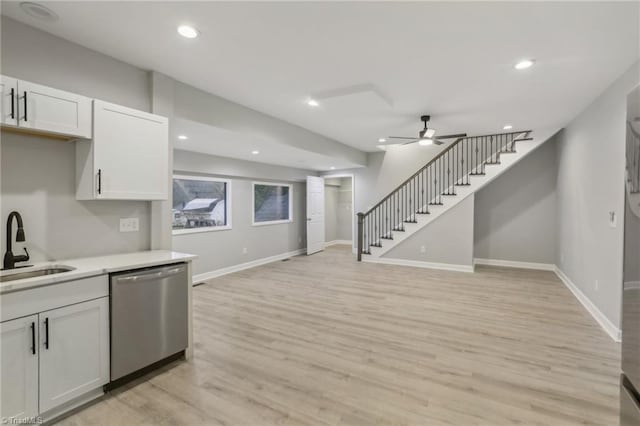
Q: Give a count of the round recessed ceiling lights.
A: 8